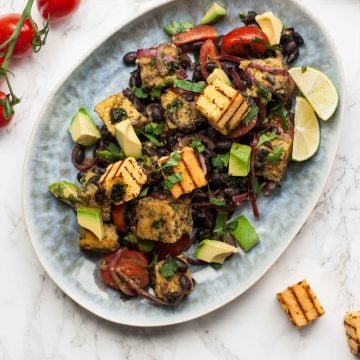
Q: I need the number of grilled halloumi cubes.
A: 5